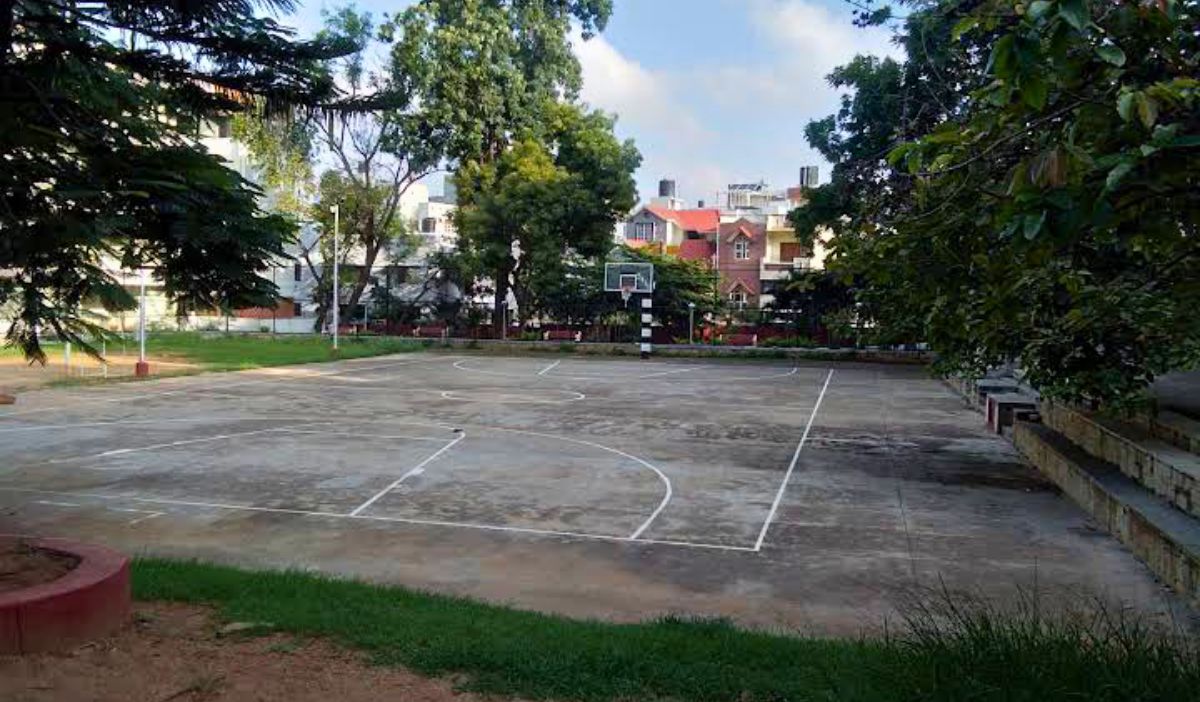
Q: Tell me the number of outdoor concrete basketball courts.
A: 1